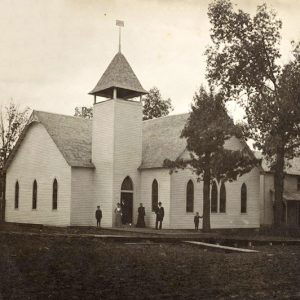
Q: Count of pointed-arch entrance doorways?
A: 1